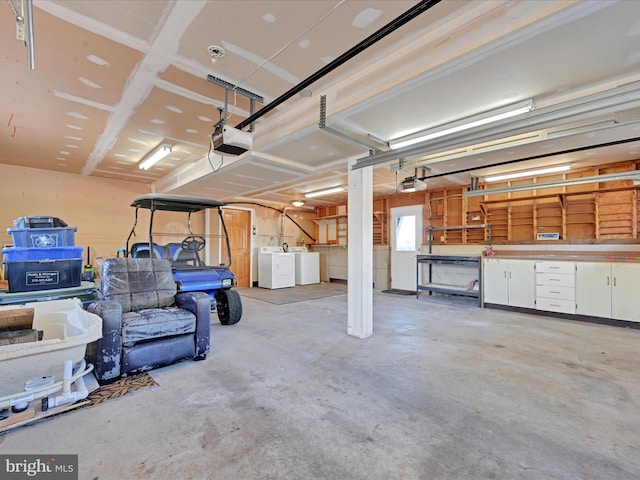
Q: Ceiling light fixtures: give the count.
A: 5